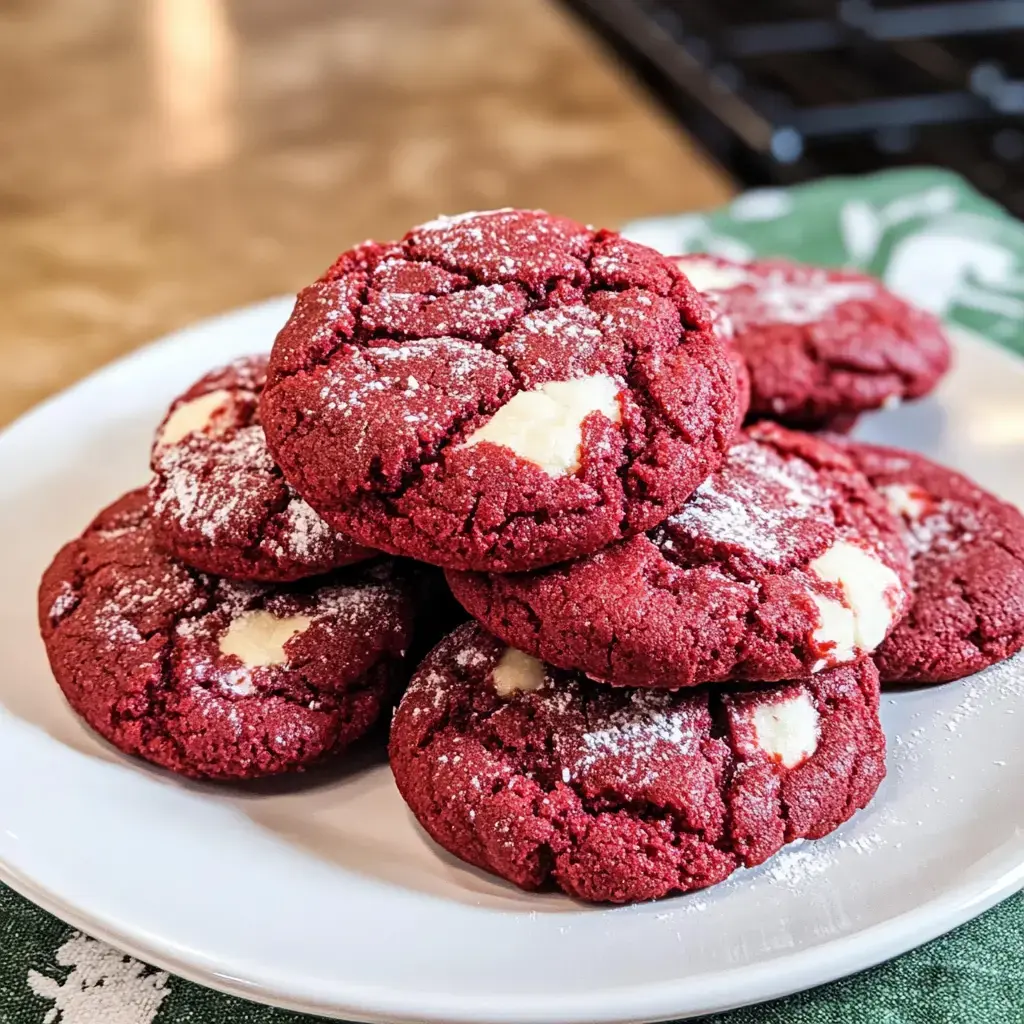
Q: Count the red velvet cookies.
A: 7